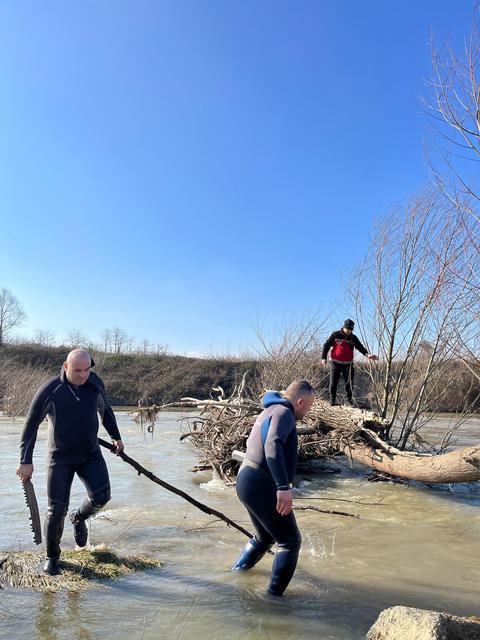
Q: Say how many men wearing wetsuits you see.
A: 2